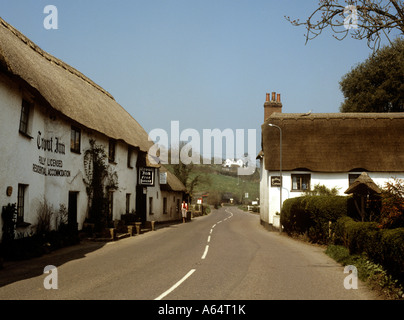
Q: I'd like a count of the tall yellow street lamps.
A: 0